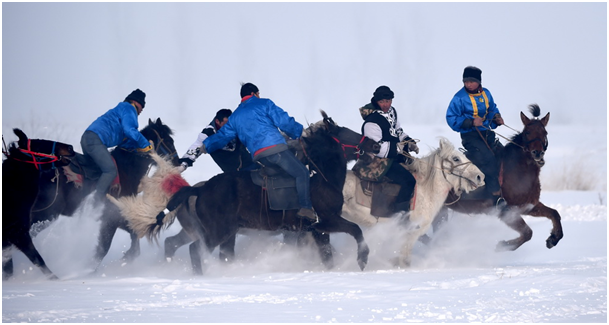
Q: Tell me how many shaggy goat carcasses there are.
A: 1